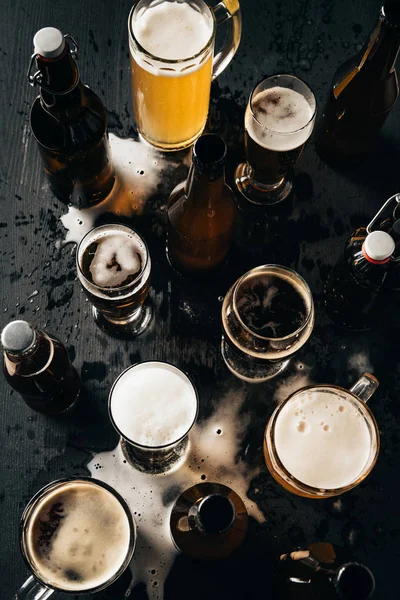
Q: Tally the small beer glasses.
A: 4